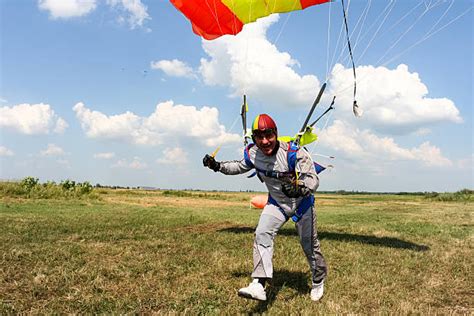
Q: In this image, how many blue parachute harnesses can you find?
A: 1